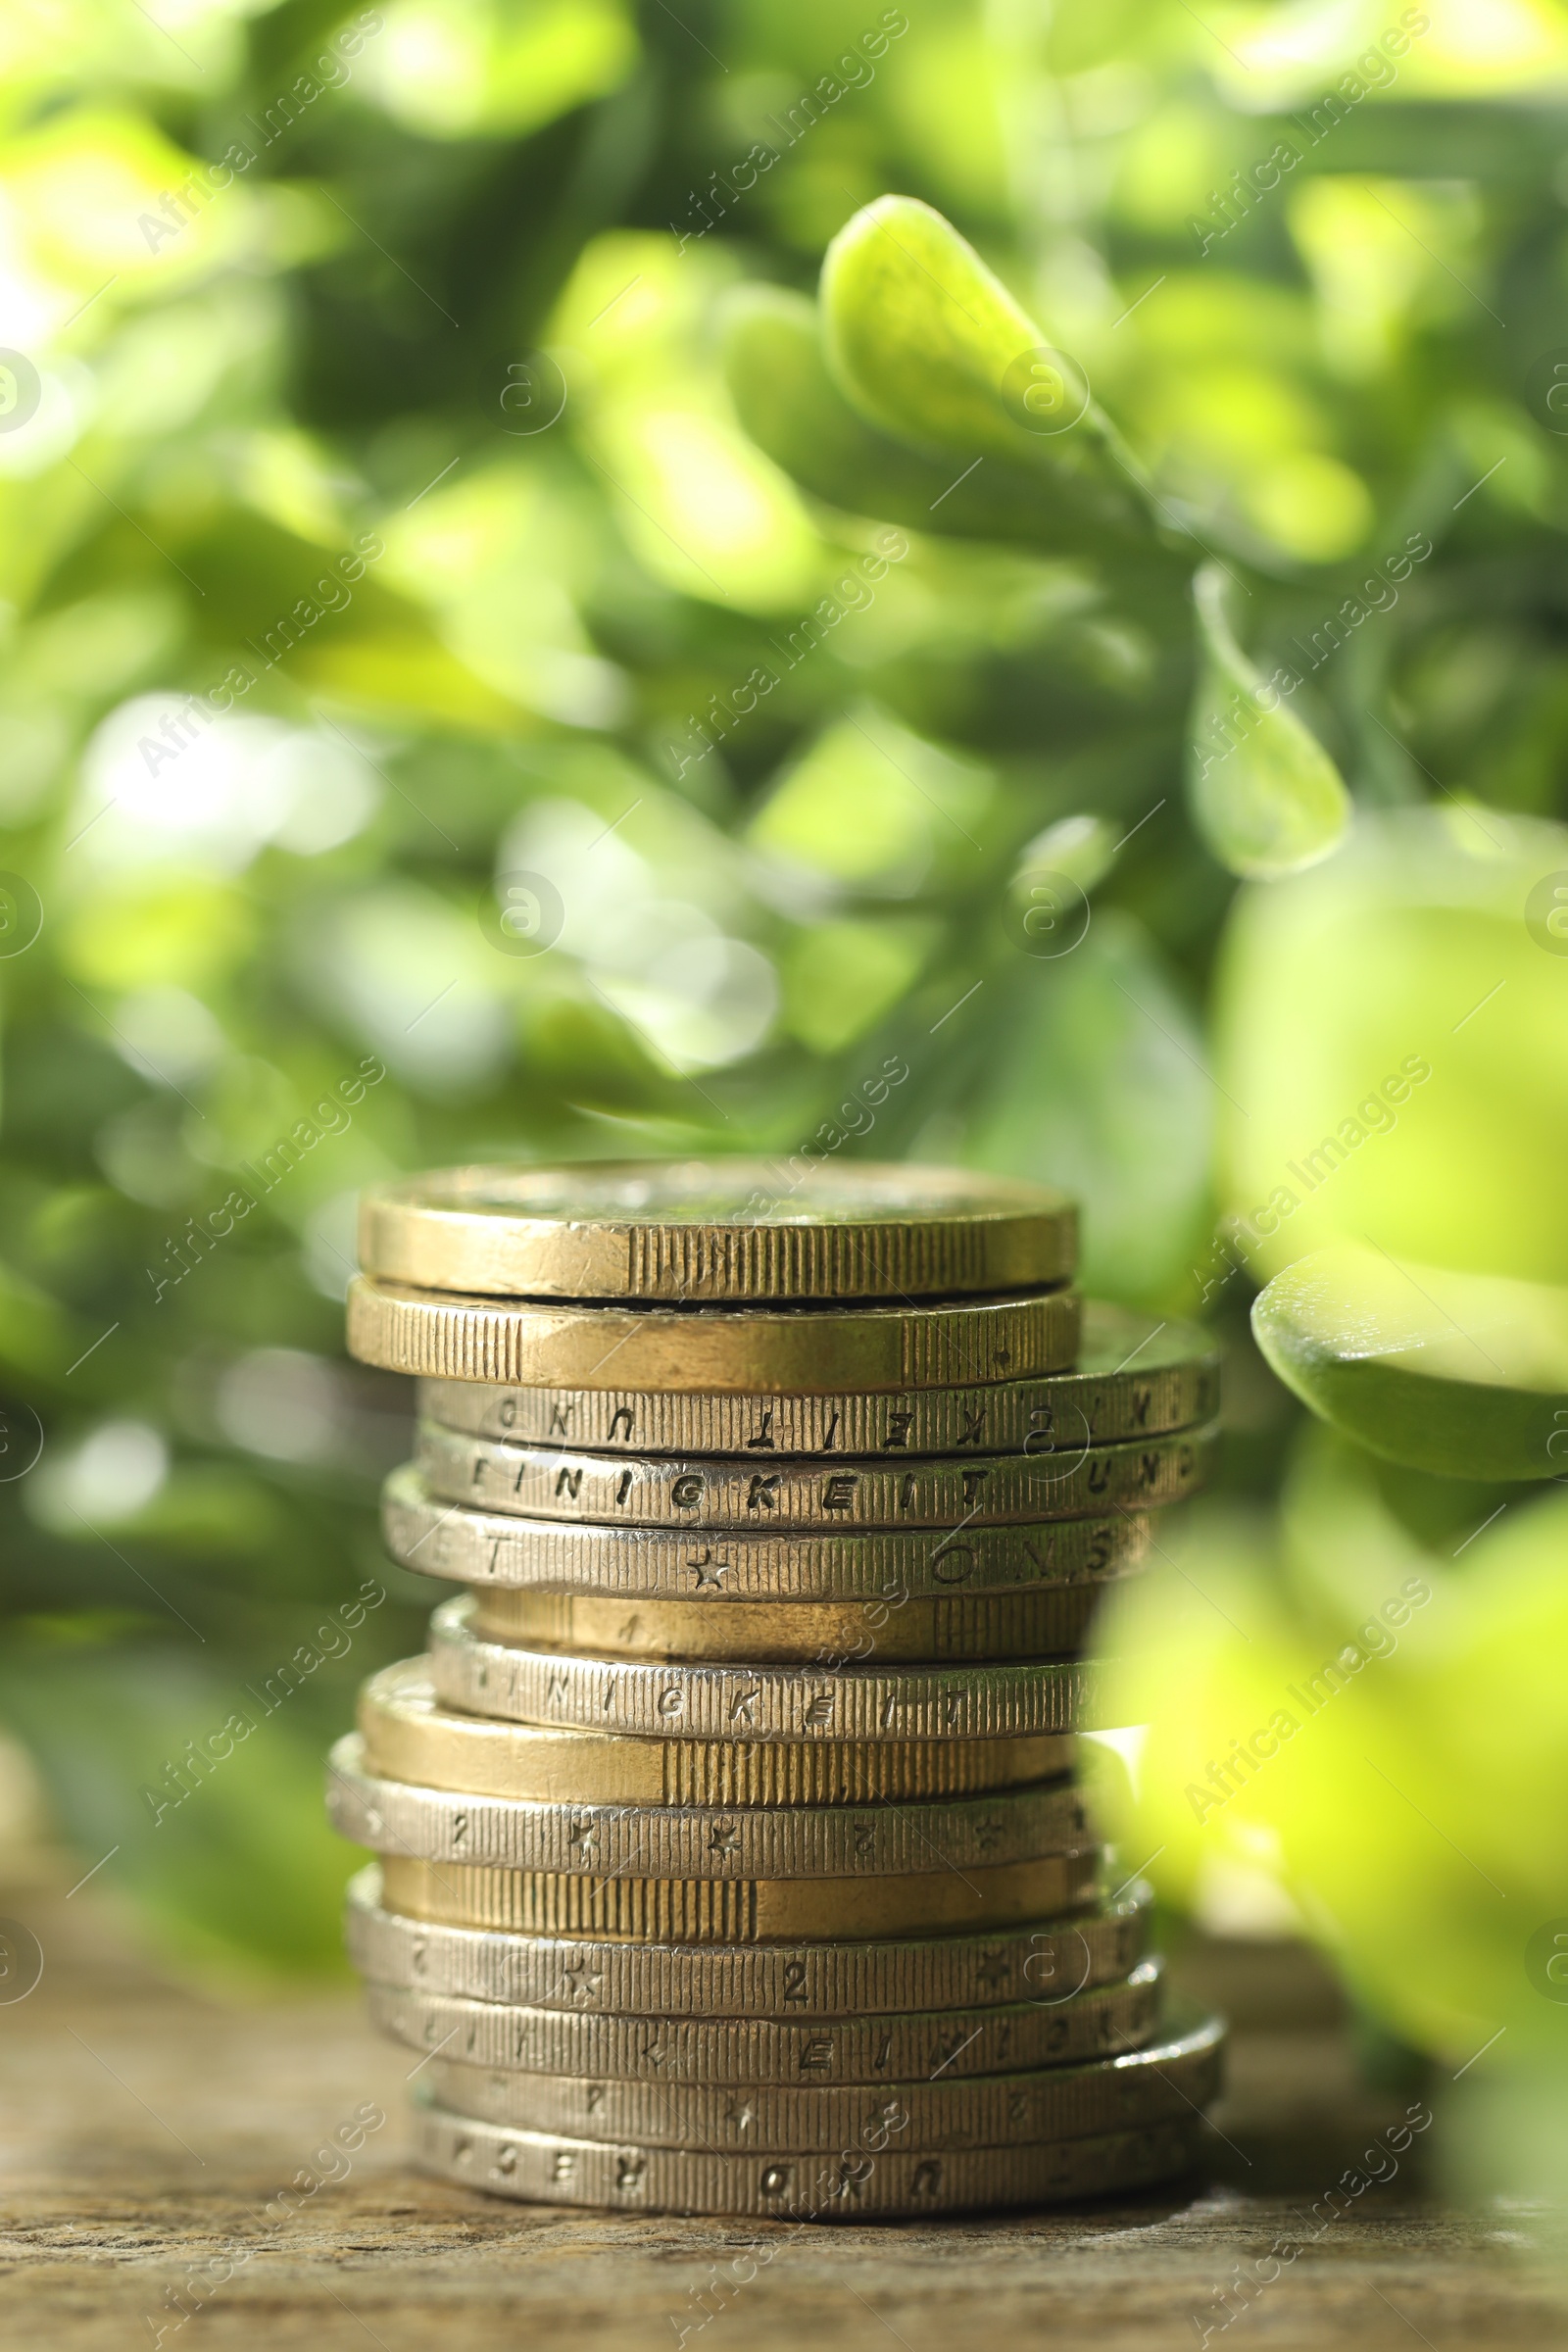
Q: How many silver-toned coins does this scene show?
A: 9